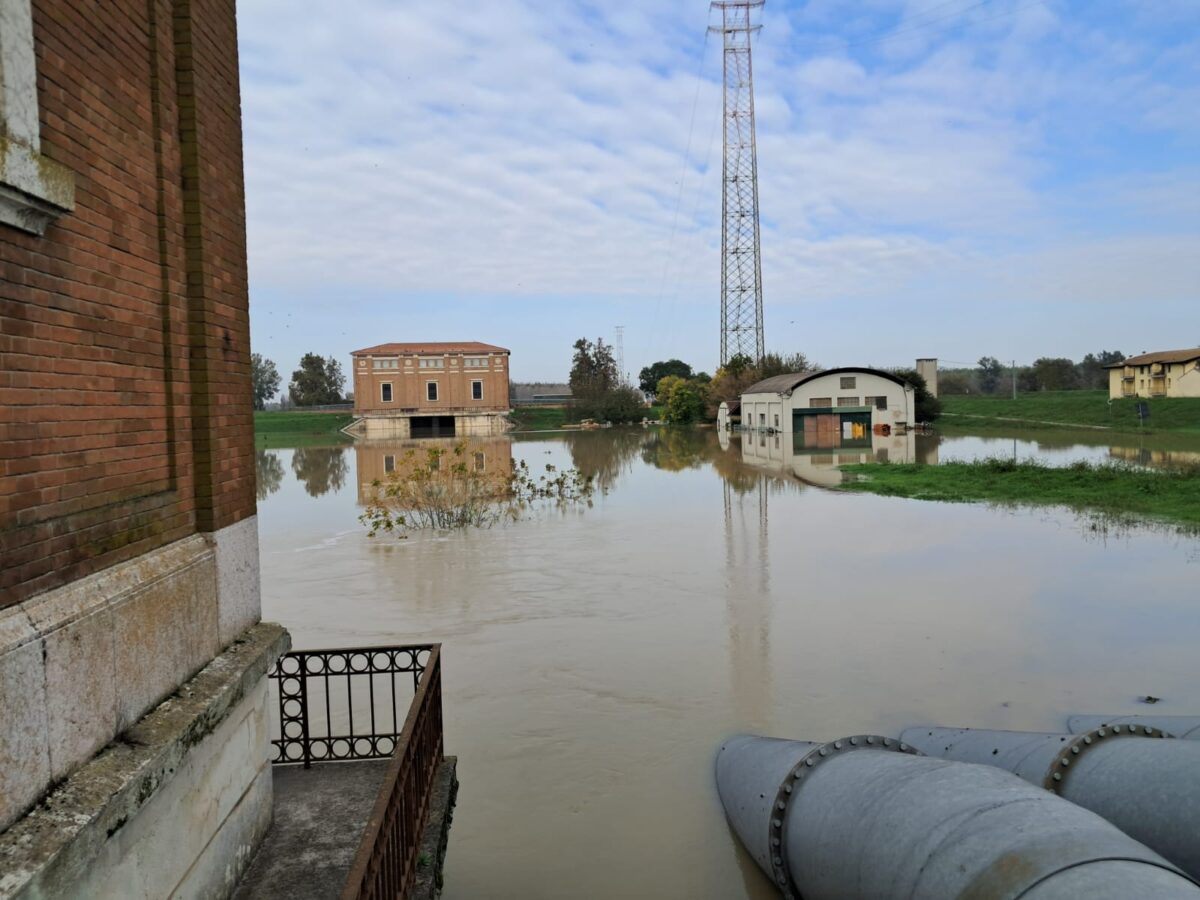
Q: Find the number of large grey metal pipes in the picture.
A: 3